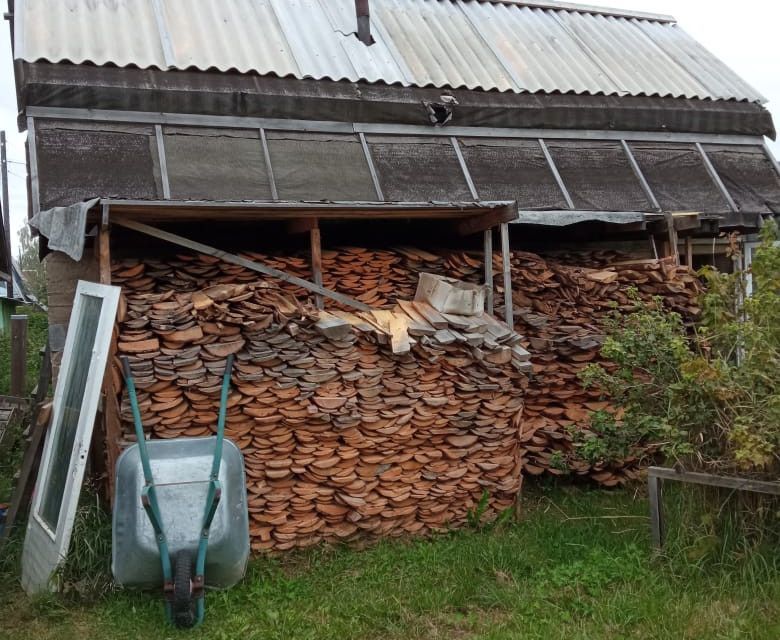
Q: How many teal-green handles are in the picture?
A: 2